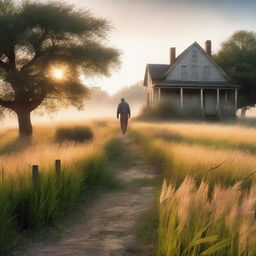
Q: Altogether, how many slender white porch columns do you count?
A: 5